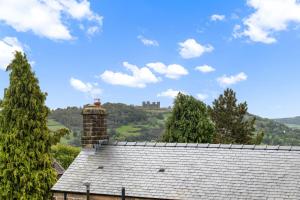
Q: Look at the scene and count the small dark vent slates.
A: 2